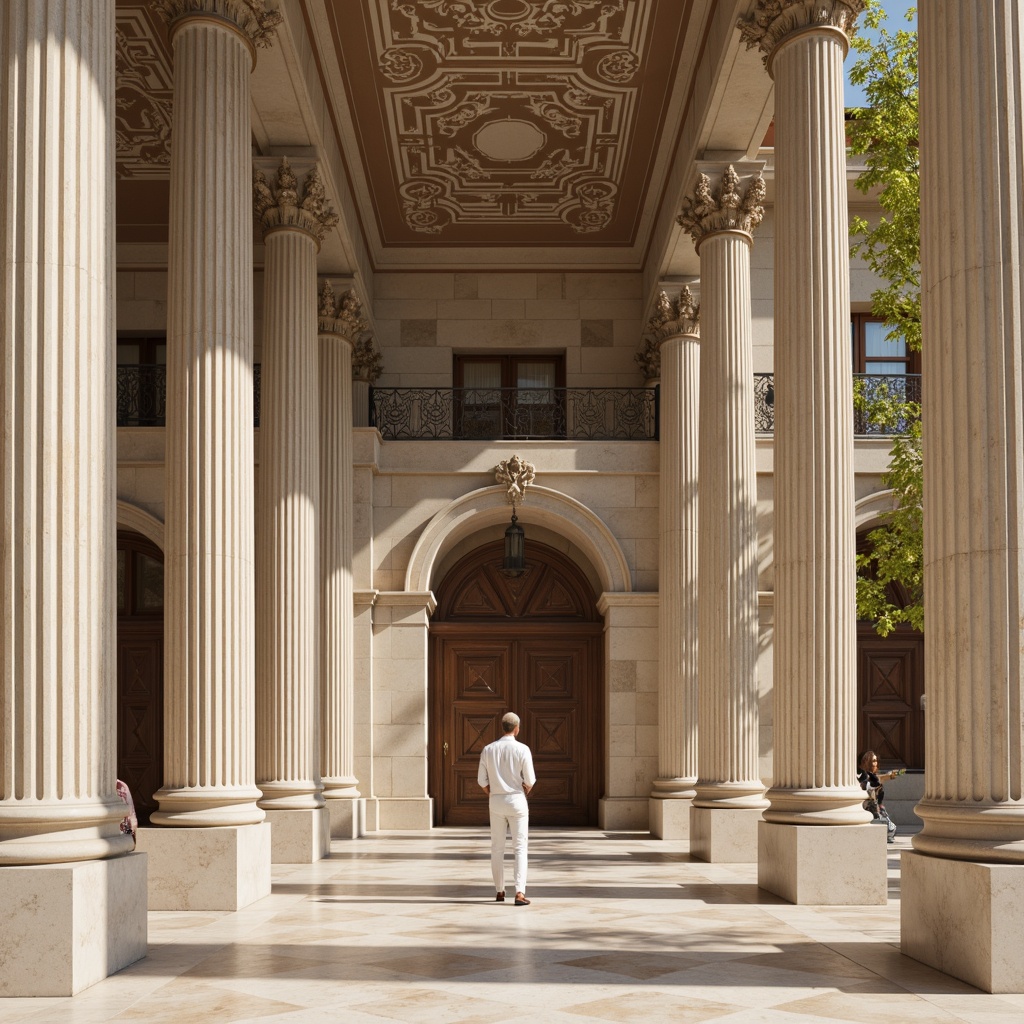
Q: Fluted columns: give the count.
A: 8